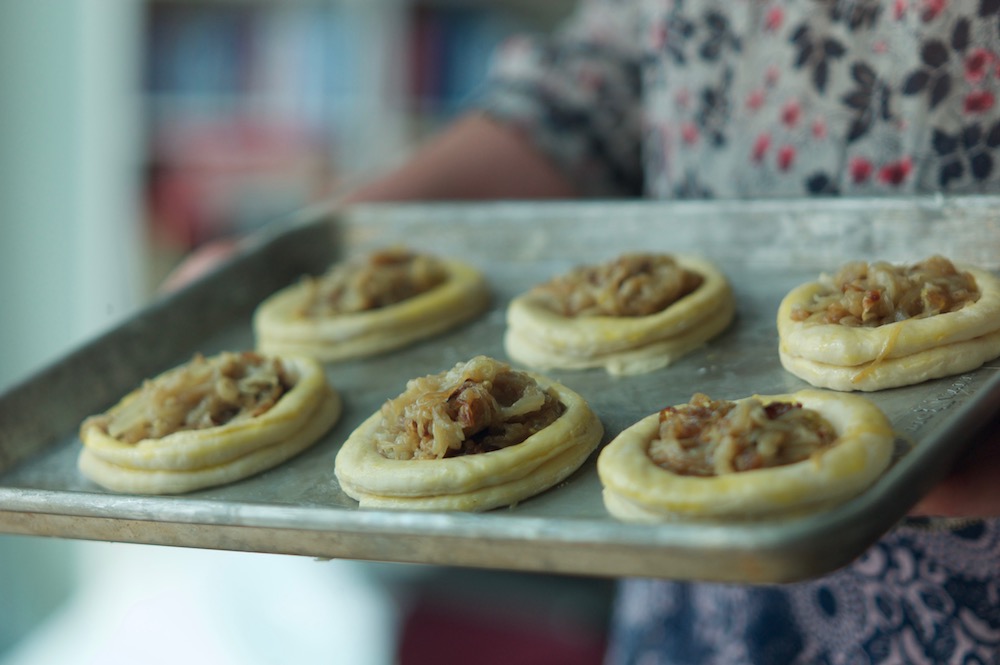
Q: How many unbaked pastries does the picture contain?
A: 6